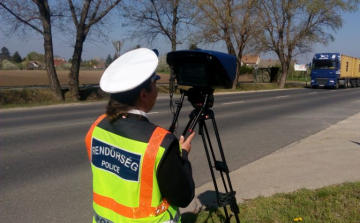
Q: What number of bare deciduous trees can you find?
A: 5